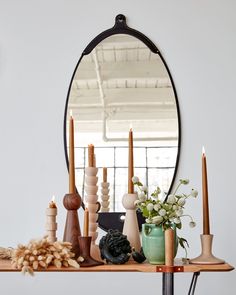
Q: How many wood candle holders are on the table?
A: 6